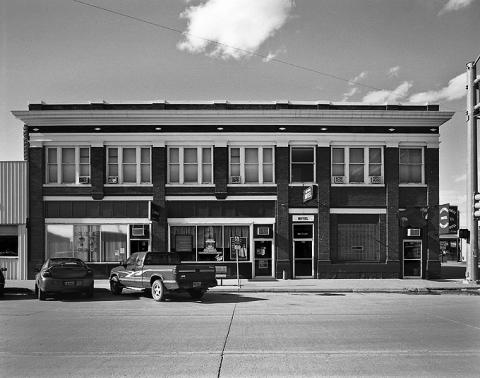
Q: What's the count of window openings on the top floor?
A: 7